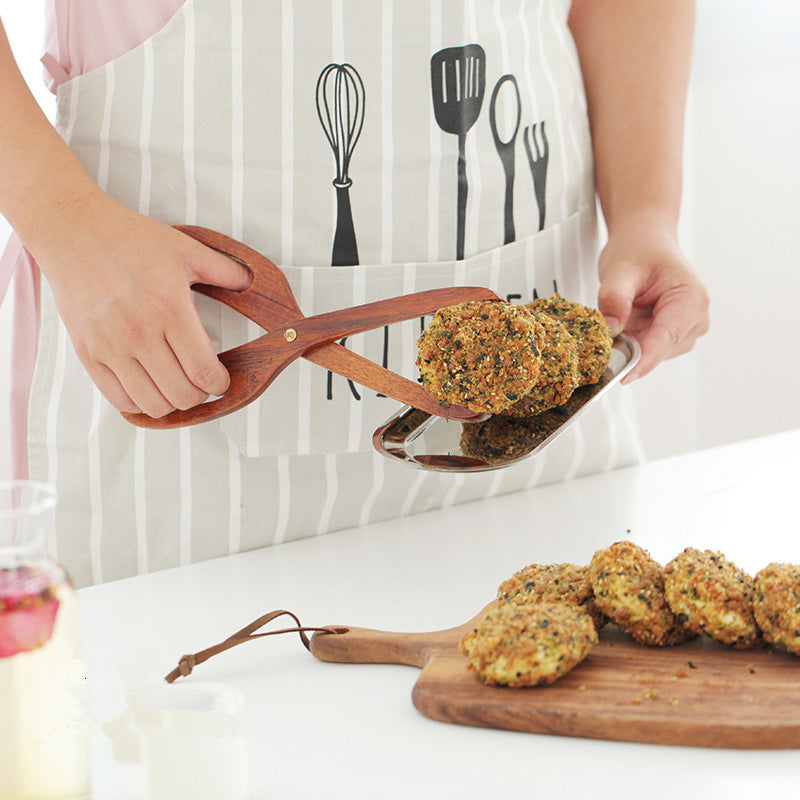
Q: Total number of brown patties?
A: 8